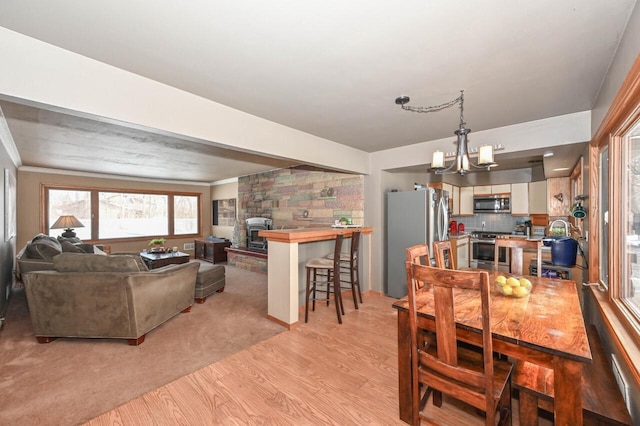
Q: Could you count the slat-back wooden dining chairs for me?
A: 4